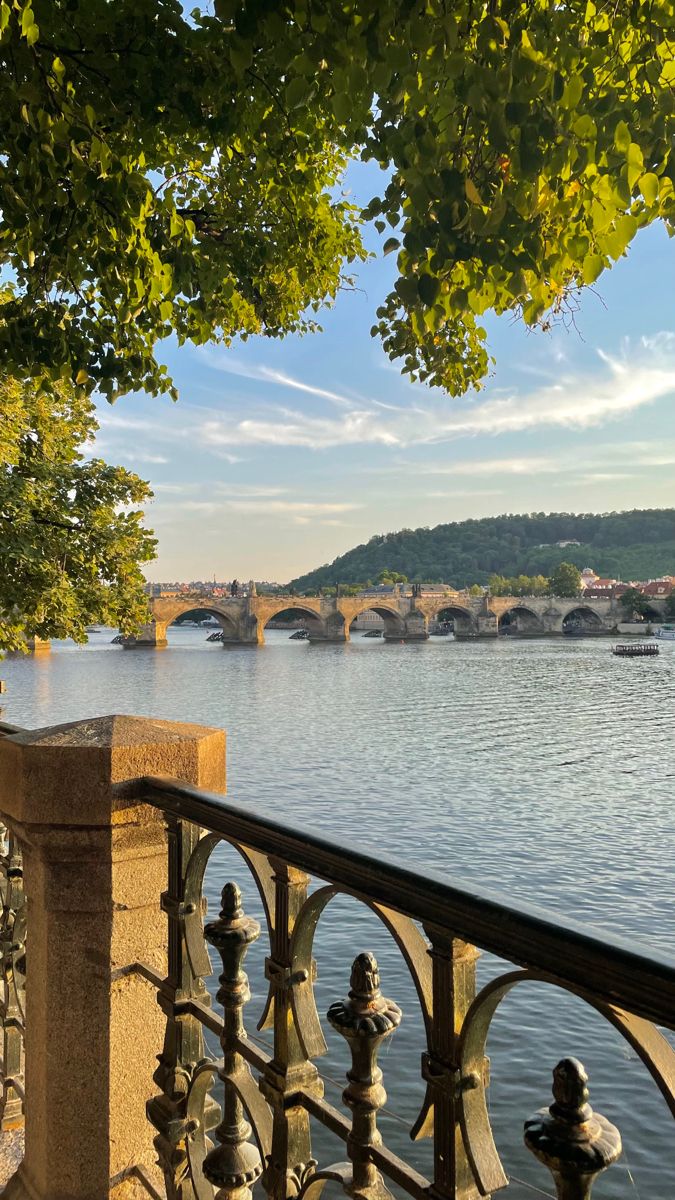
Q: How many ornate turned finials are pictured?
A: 3